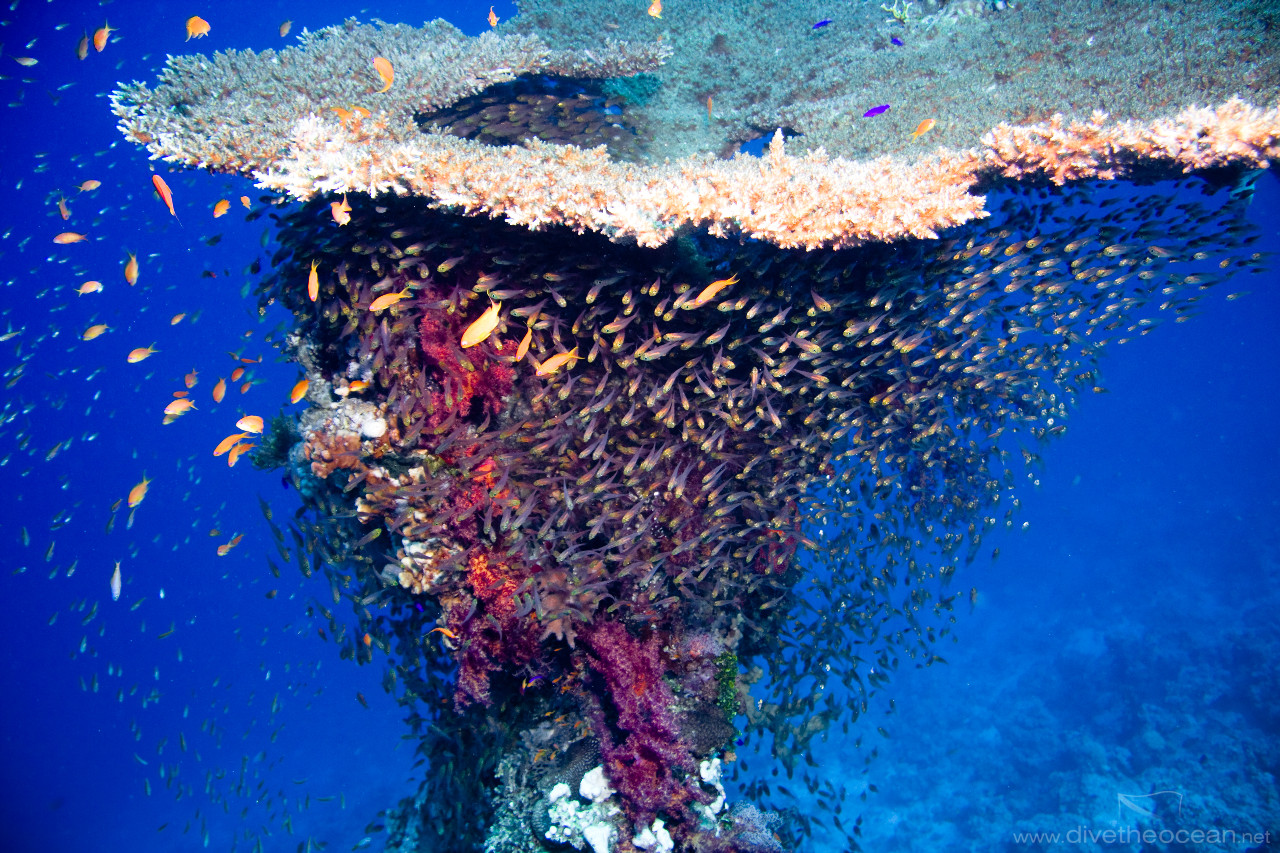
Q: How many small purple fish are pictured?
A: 3